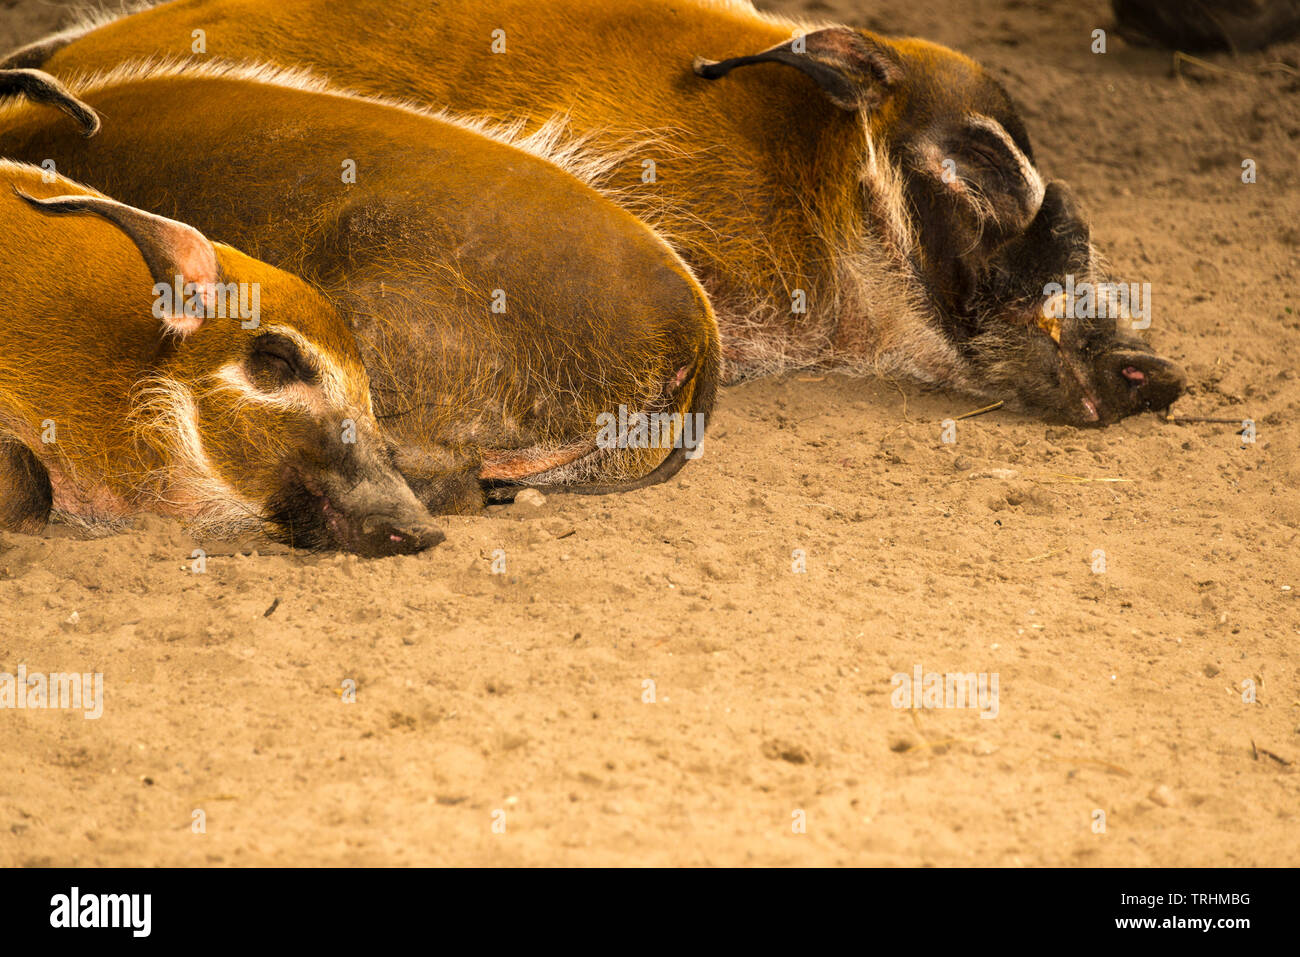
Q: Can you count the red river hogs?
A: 3